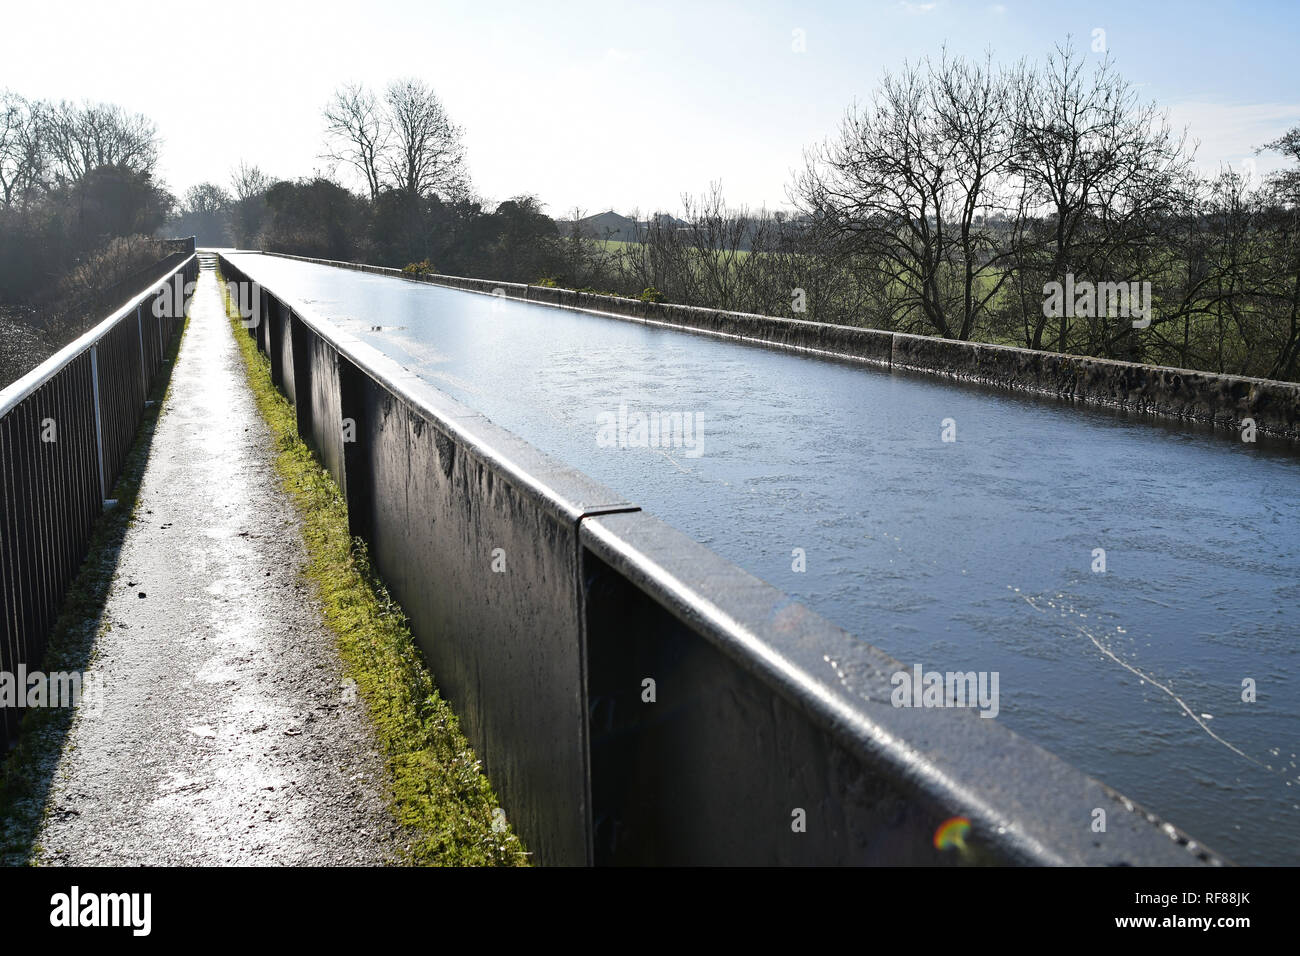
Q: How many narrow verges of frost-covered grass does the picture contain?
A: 2